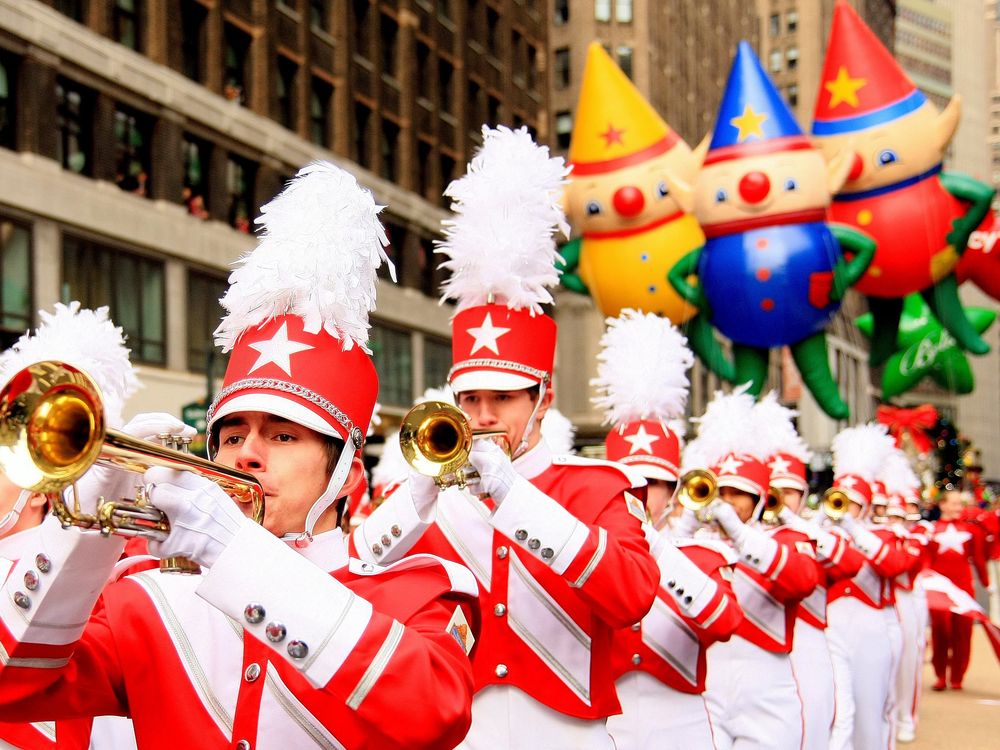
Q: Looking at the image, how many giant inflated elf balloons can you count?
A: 3